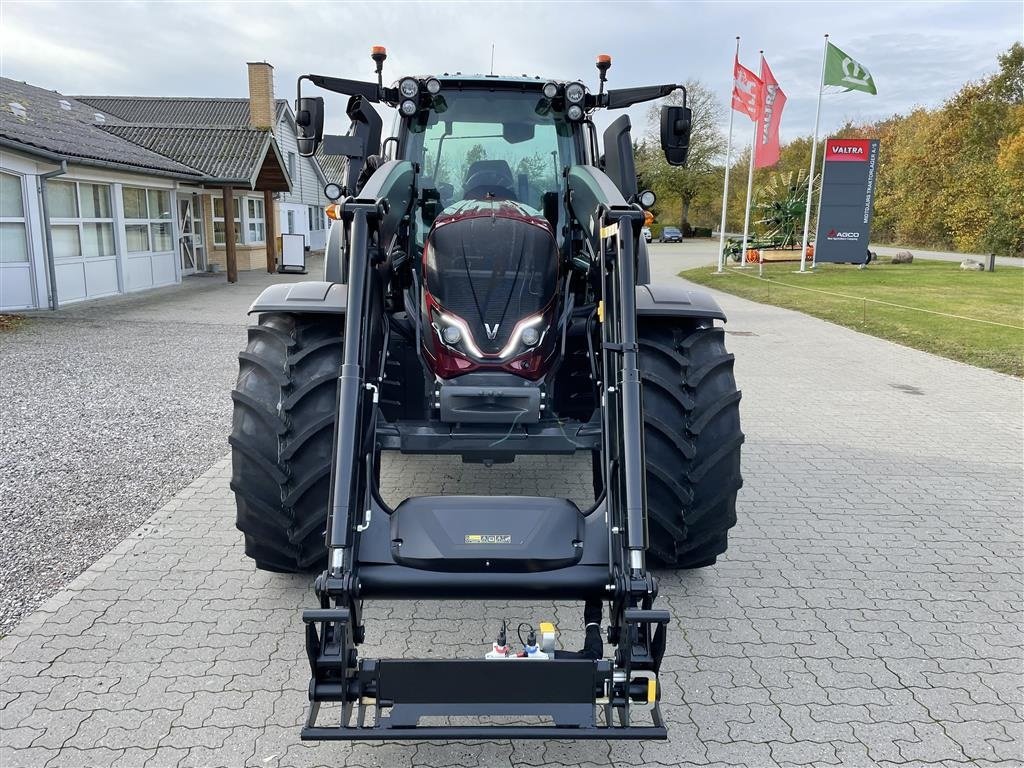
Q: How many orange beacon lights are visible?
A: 2